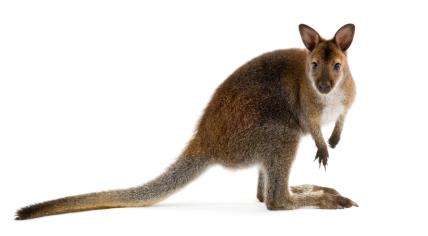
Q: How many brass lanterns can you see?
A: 0